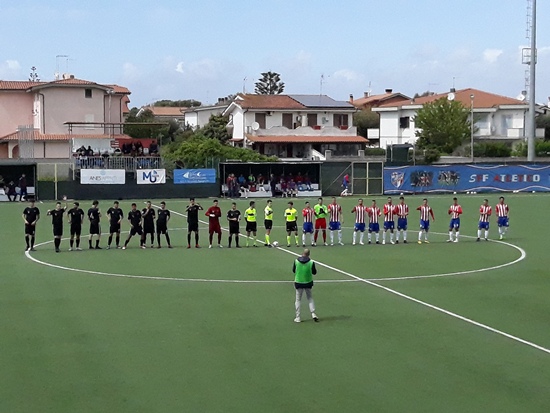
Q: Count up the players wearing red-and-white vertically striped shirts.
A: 10